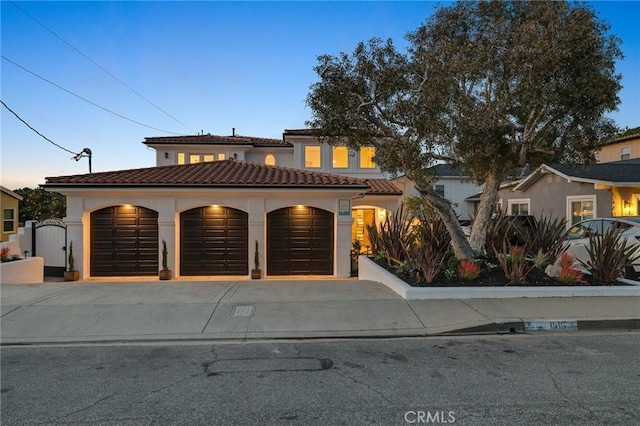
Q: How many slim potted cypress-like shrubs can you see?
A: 3